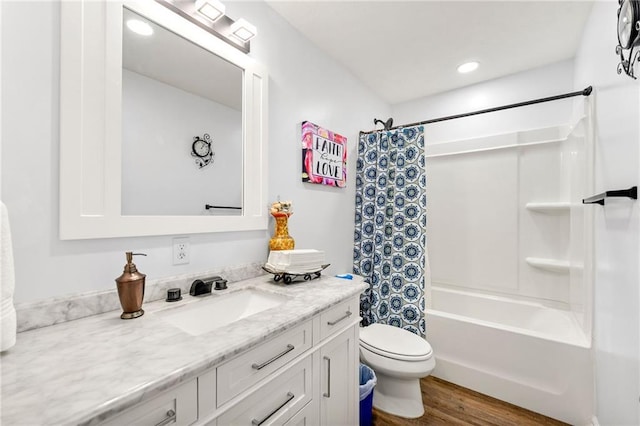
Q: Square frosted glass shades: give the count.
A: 2